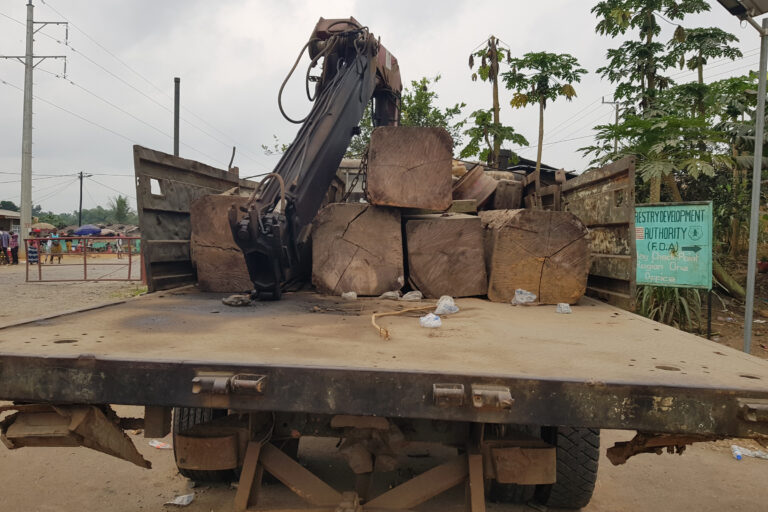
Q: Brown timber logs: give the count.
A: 5